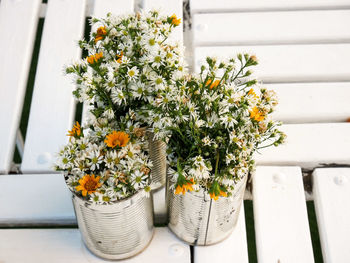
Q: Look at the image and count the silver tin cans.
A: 3